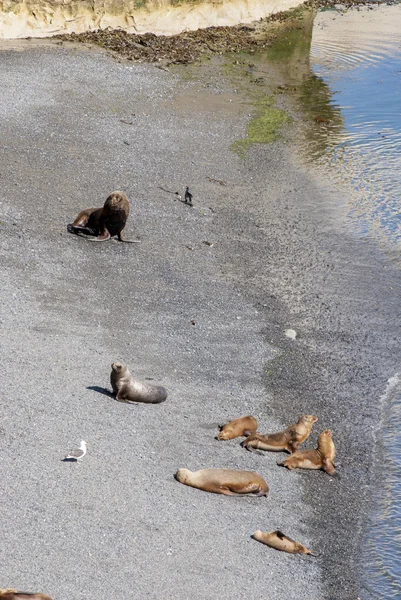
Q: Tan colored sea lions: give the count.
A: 5